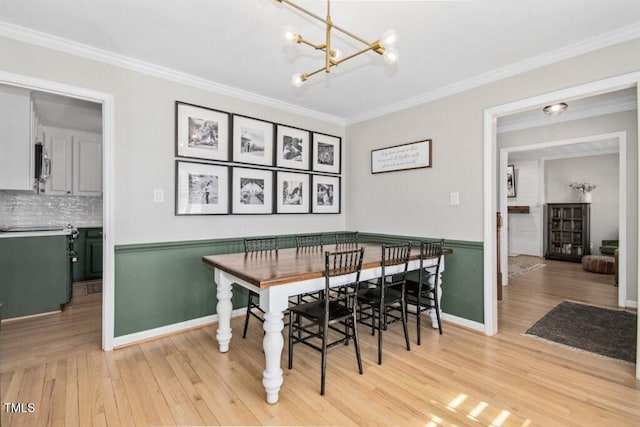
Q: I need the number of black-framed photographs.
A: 8